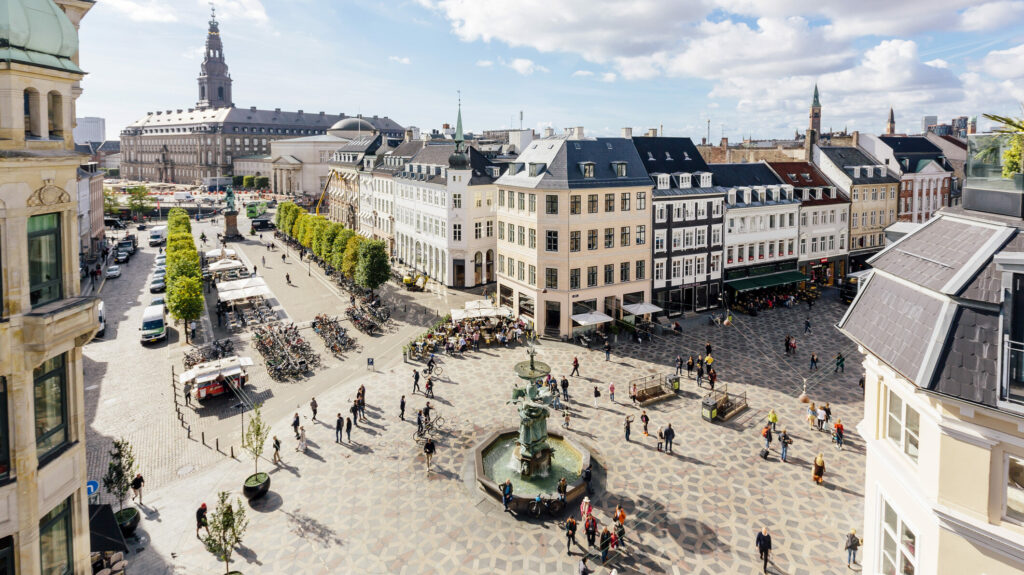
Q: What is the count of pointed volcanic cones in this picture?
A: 0